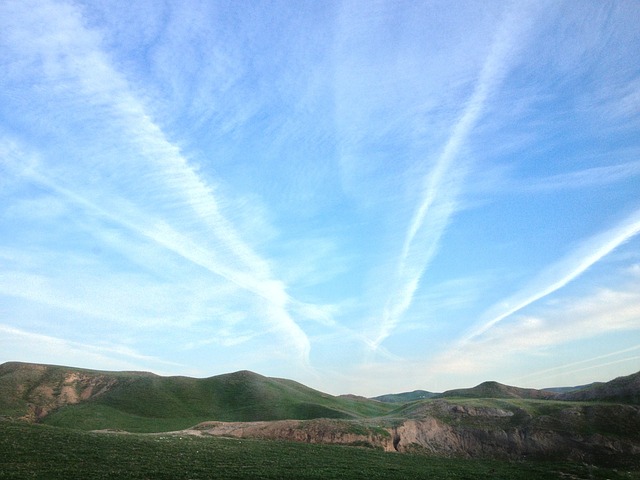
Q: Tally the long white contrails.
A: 4